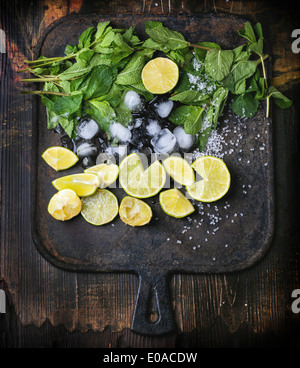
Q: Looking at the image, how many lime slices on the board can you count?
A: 11